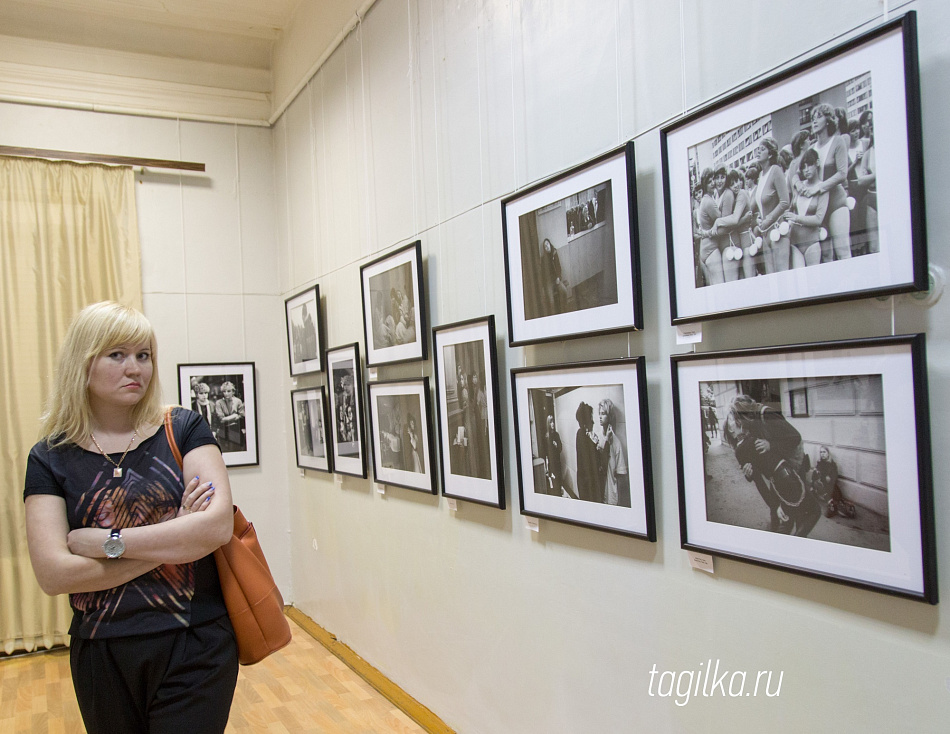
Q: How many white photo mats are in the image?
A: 11